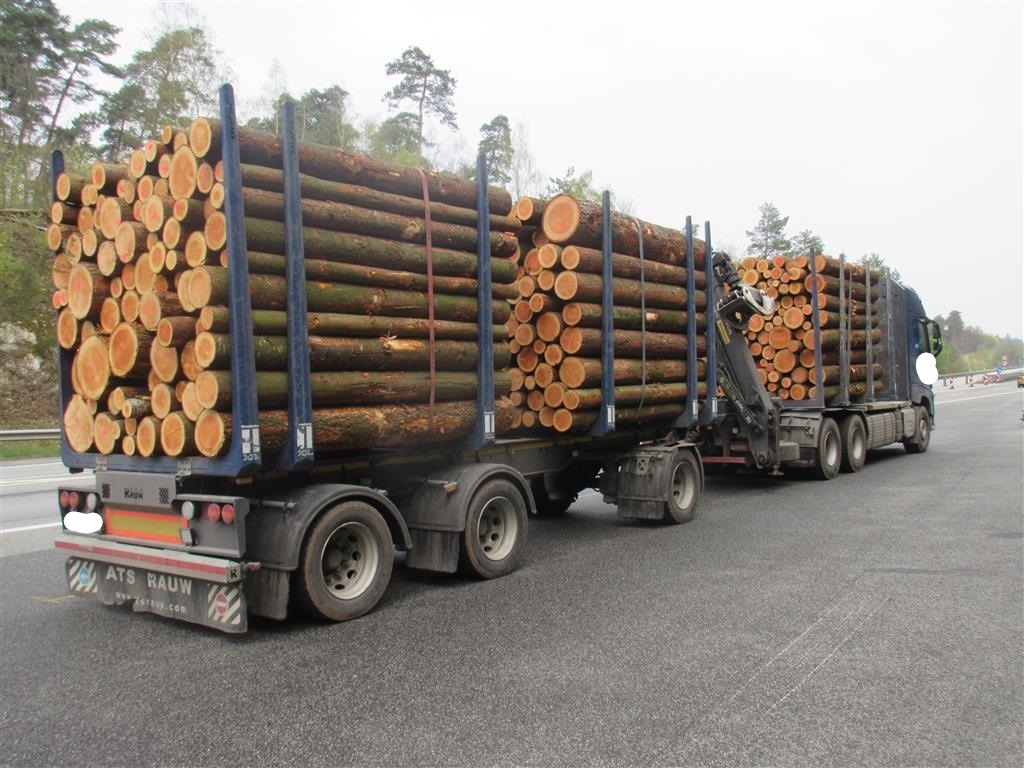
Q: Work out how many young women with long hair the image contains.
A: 0